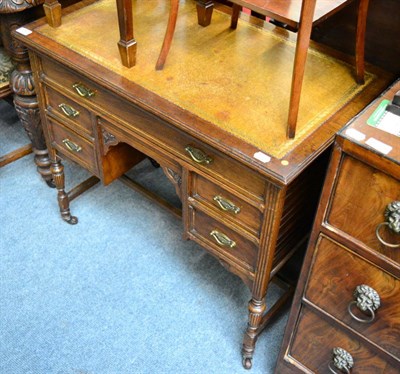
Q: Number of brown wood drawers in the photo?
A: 8